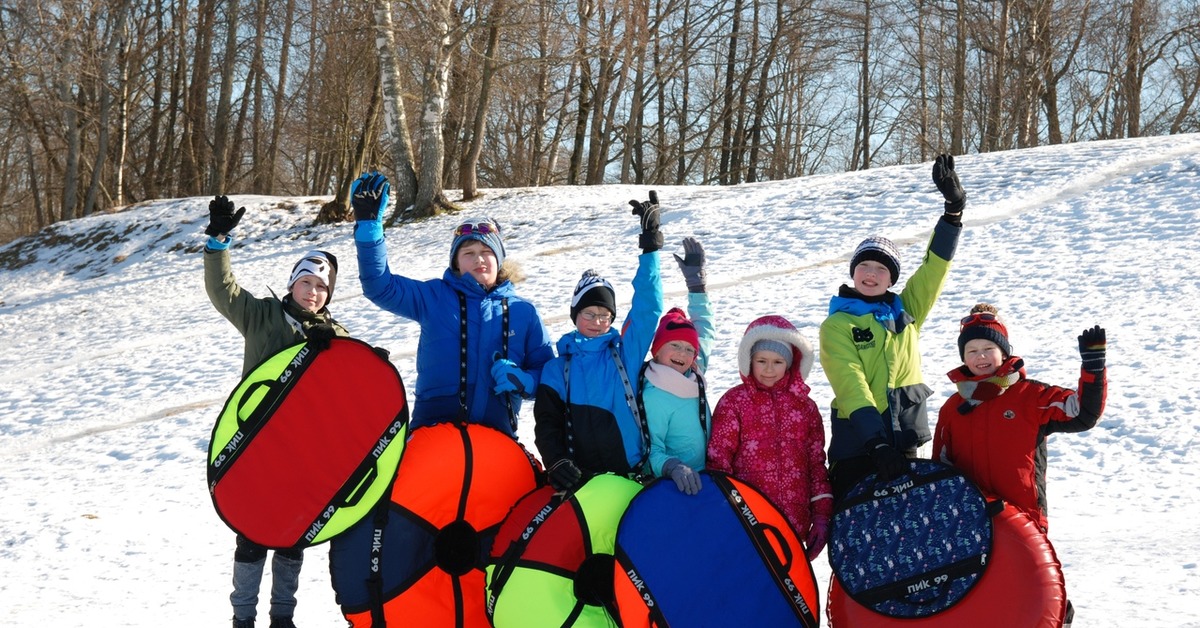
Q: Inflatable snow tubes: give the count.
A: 6